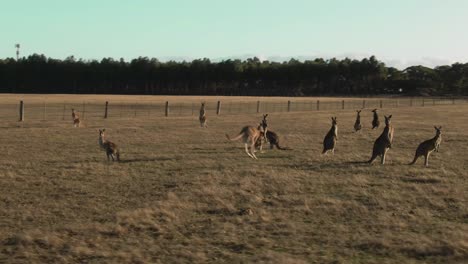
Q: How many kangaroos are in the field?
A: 11